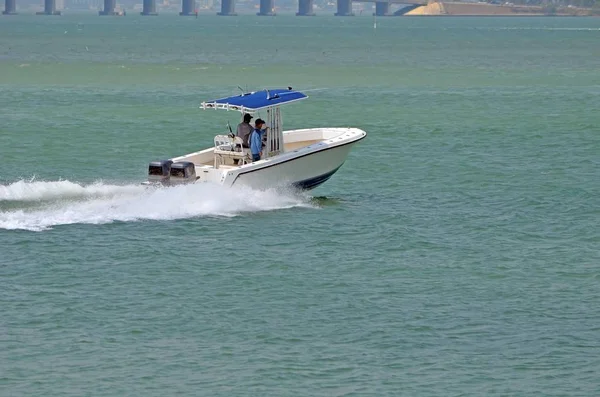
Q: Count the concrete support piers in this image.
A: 10